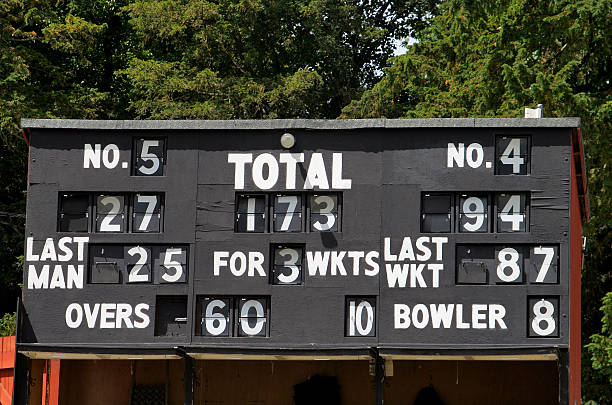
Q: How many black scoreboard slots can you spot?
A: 5